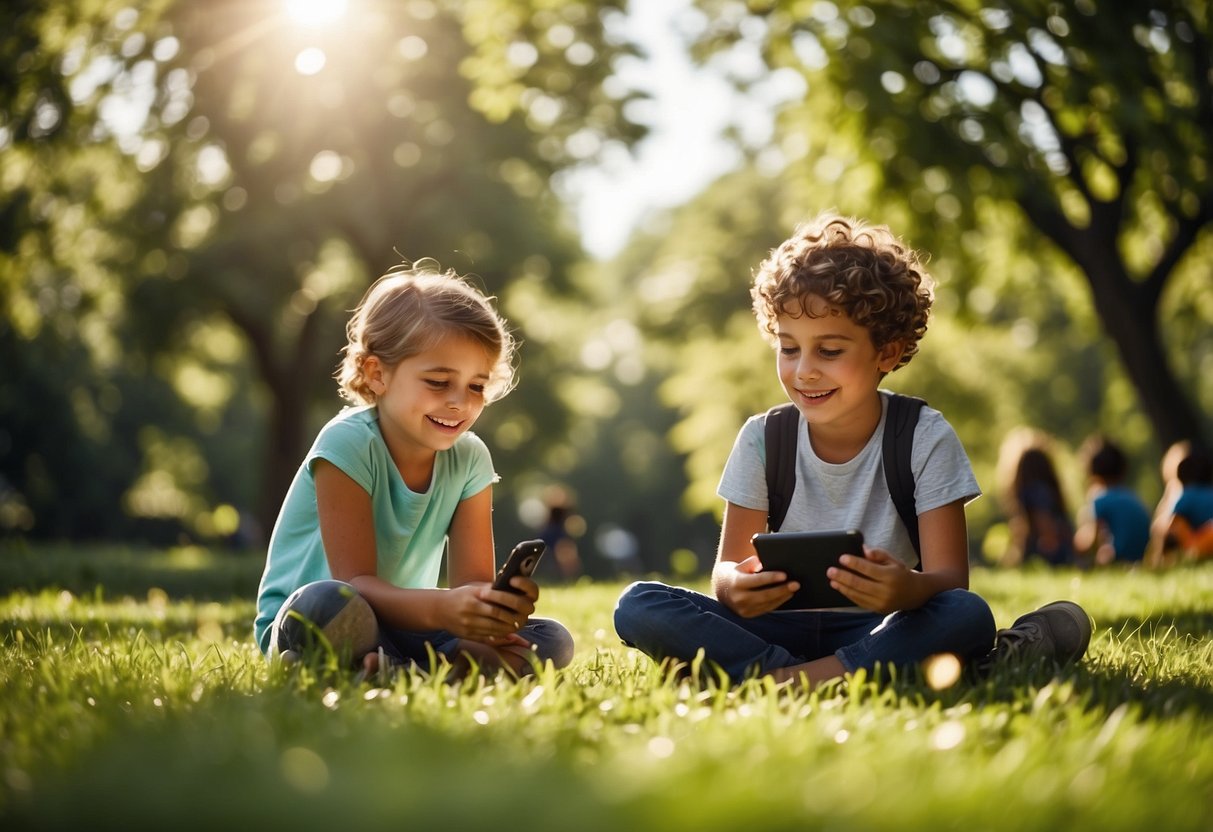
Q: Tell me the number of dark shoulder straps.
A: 2